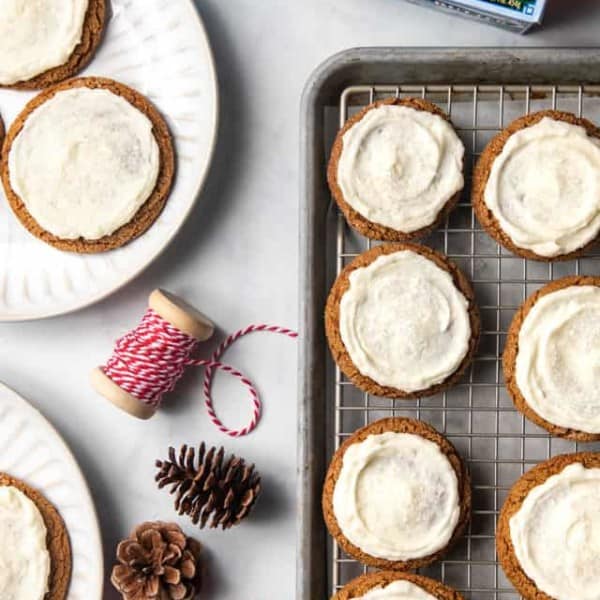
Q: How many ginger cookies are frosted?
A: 10